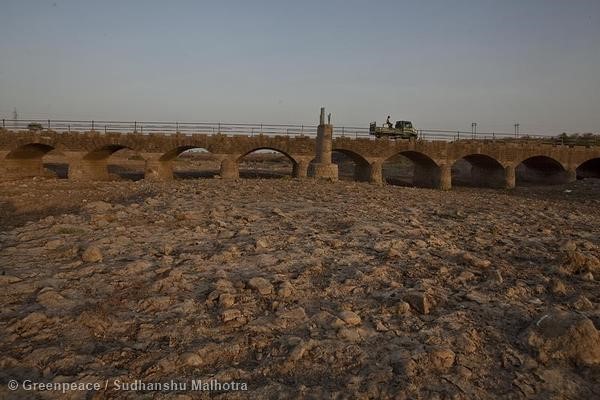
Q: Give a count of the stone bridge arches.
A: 9